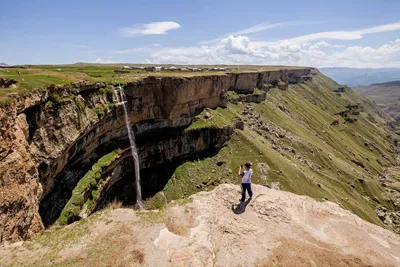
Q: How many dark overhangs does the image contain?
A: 2